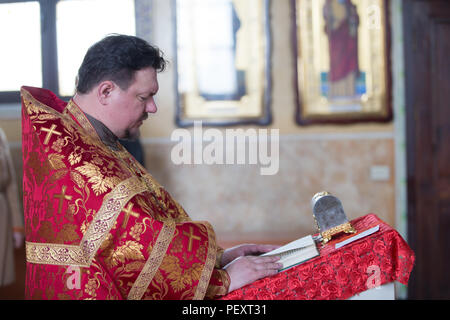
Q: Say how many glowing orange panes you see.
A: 0